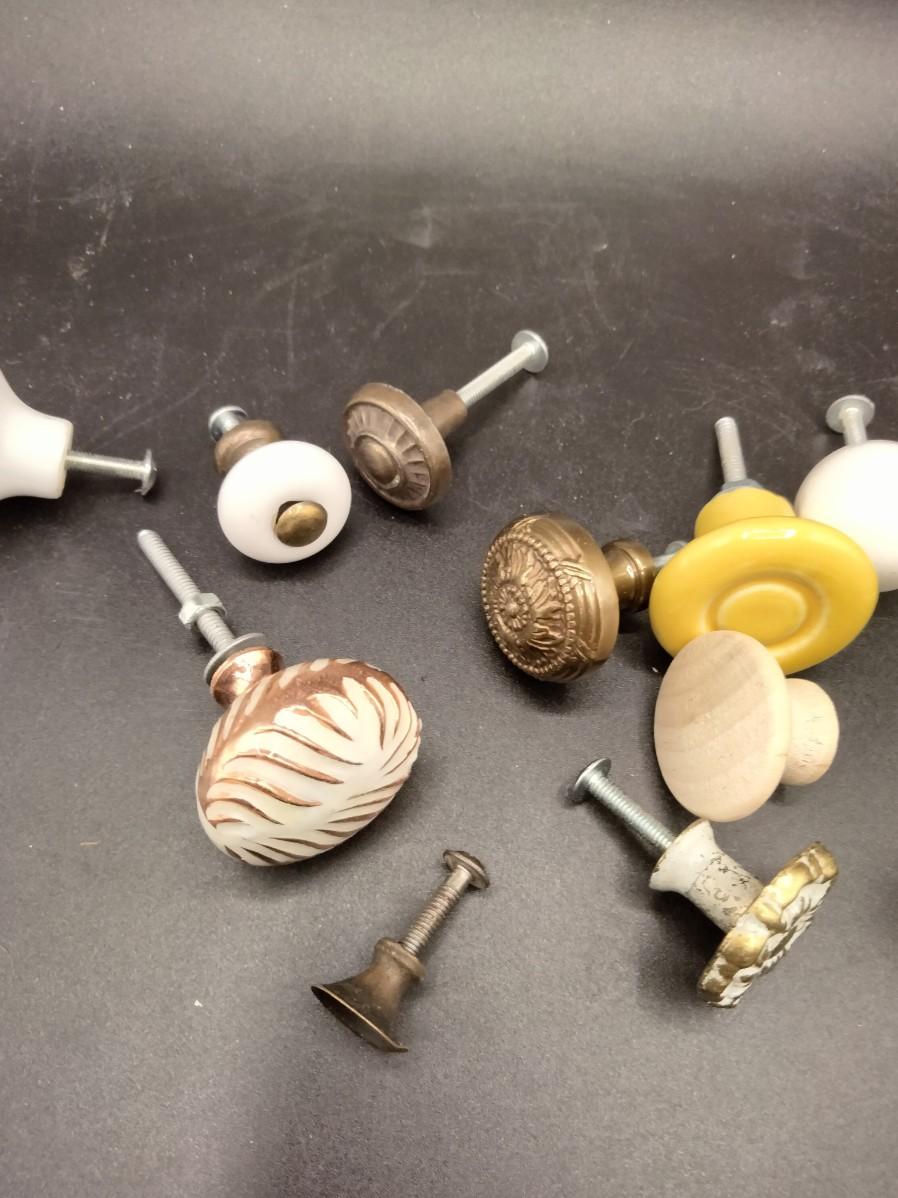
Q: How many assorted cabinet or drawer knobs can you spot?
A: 10